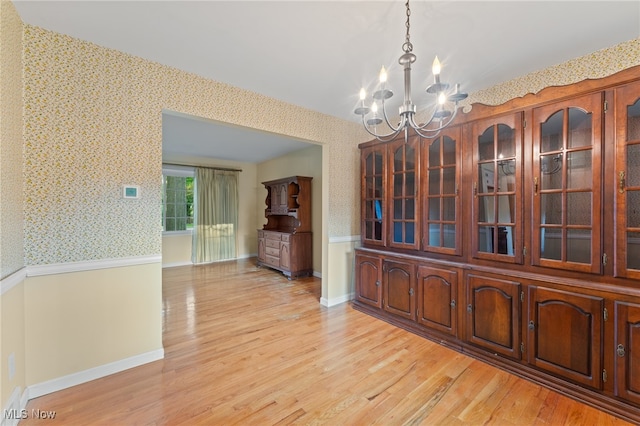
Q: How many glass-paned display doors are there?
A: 6